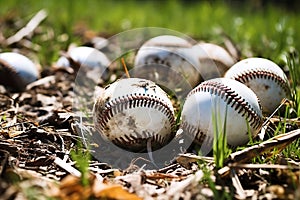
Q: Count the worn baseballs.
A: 7